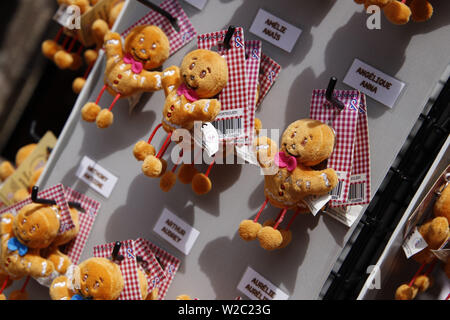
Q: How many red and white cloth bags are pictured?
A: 11